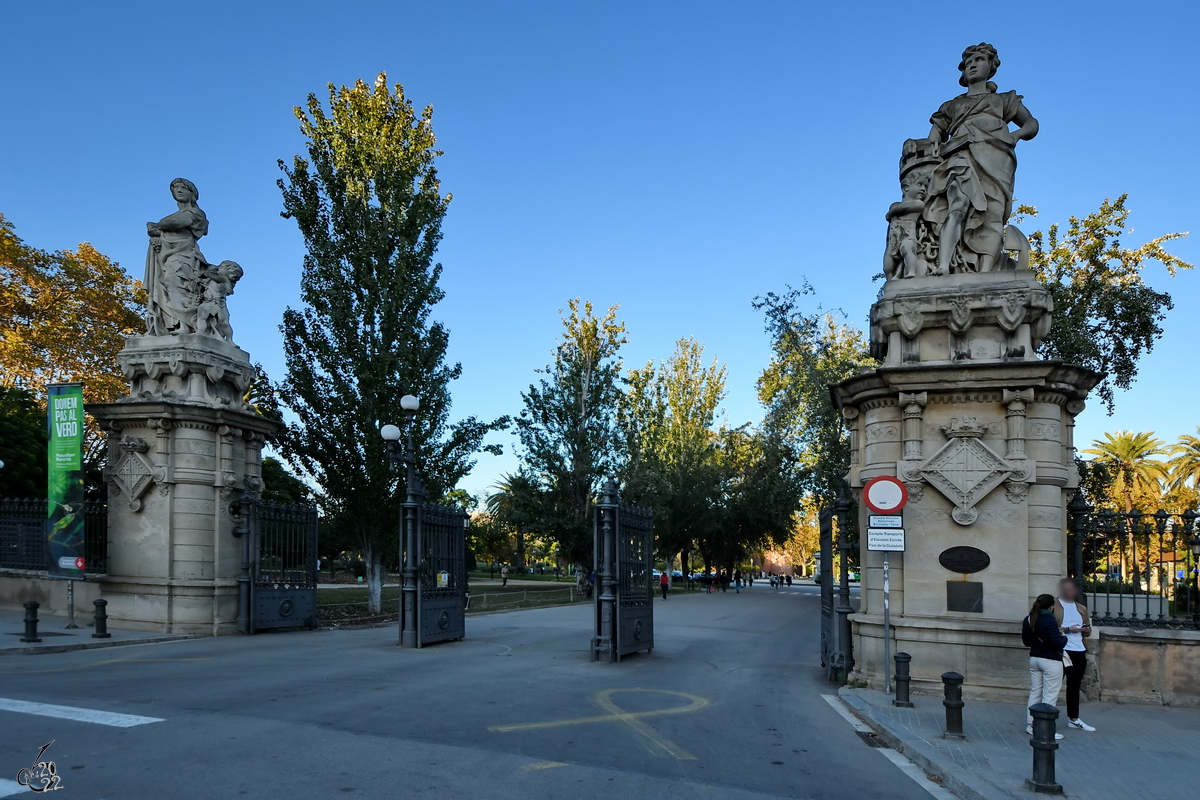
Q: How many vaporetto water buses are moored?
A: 0